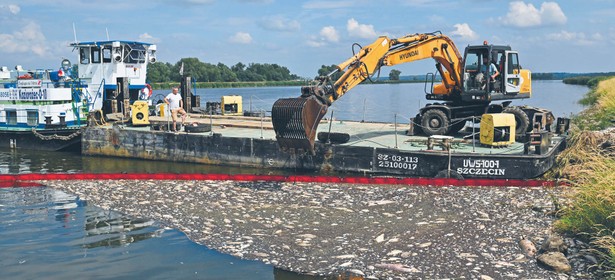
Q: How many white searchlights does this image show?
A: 2